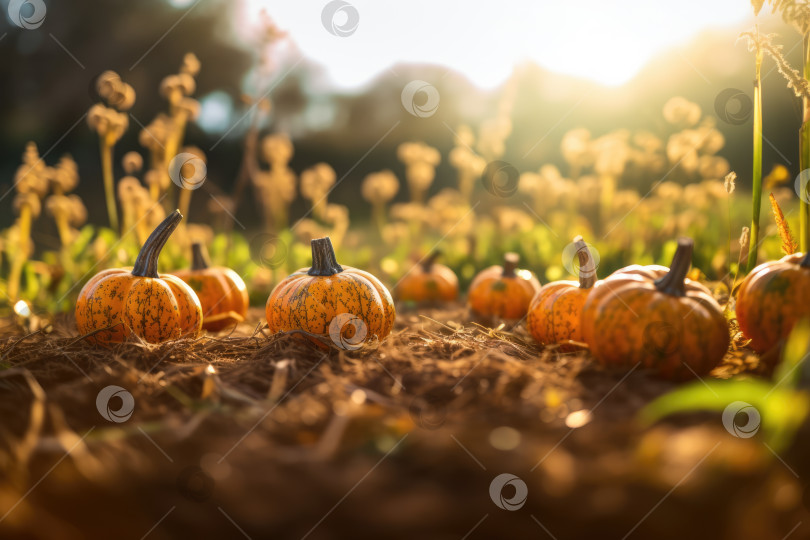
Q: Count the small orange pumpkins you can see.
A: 8